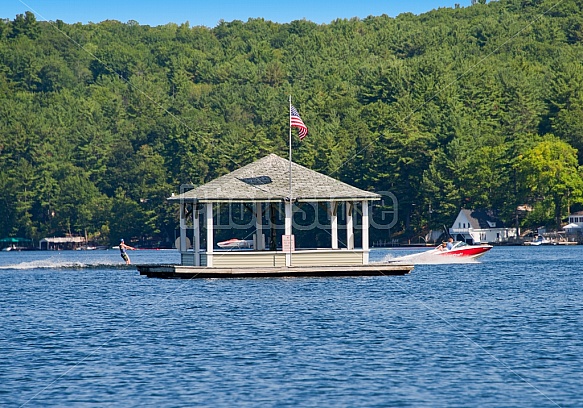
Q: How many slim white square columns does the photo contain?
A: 8